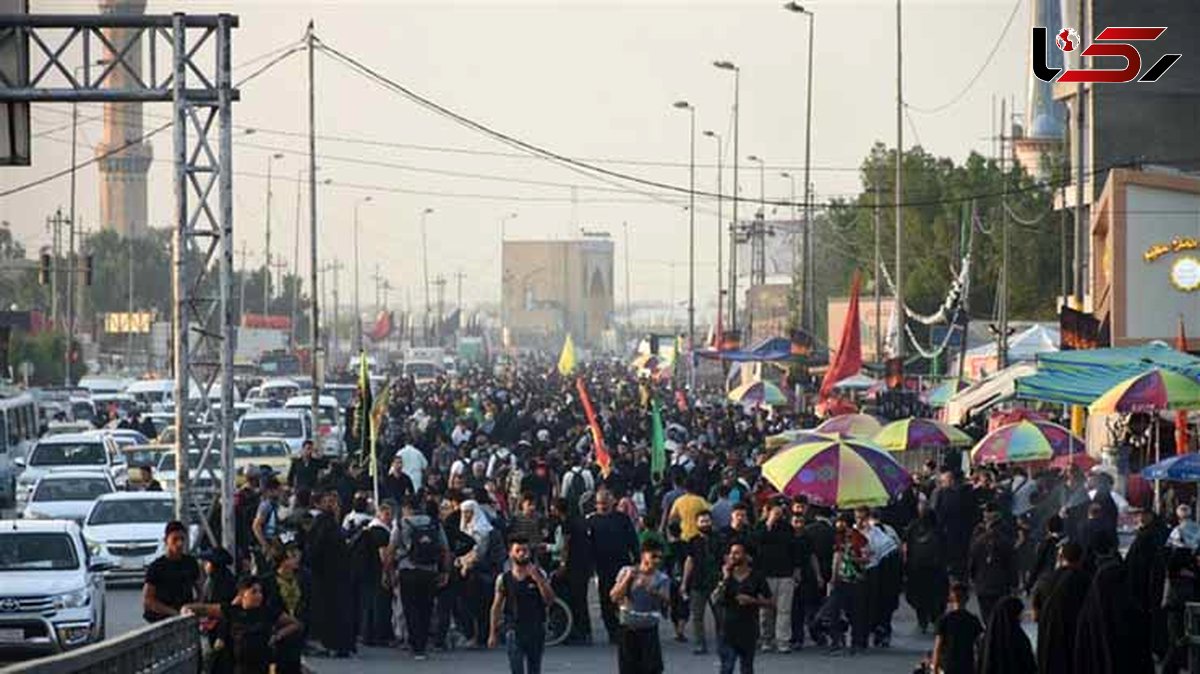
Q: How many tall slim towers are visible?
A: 2